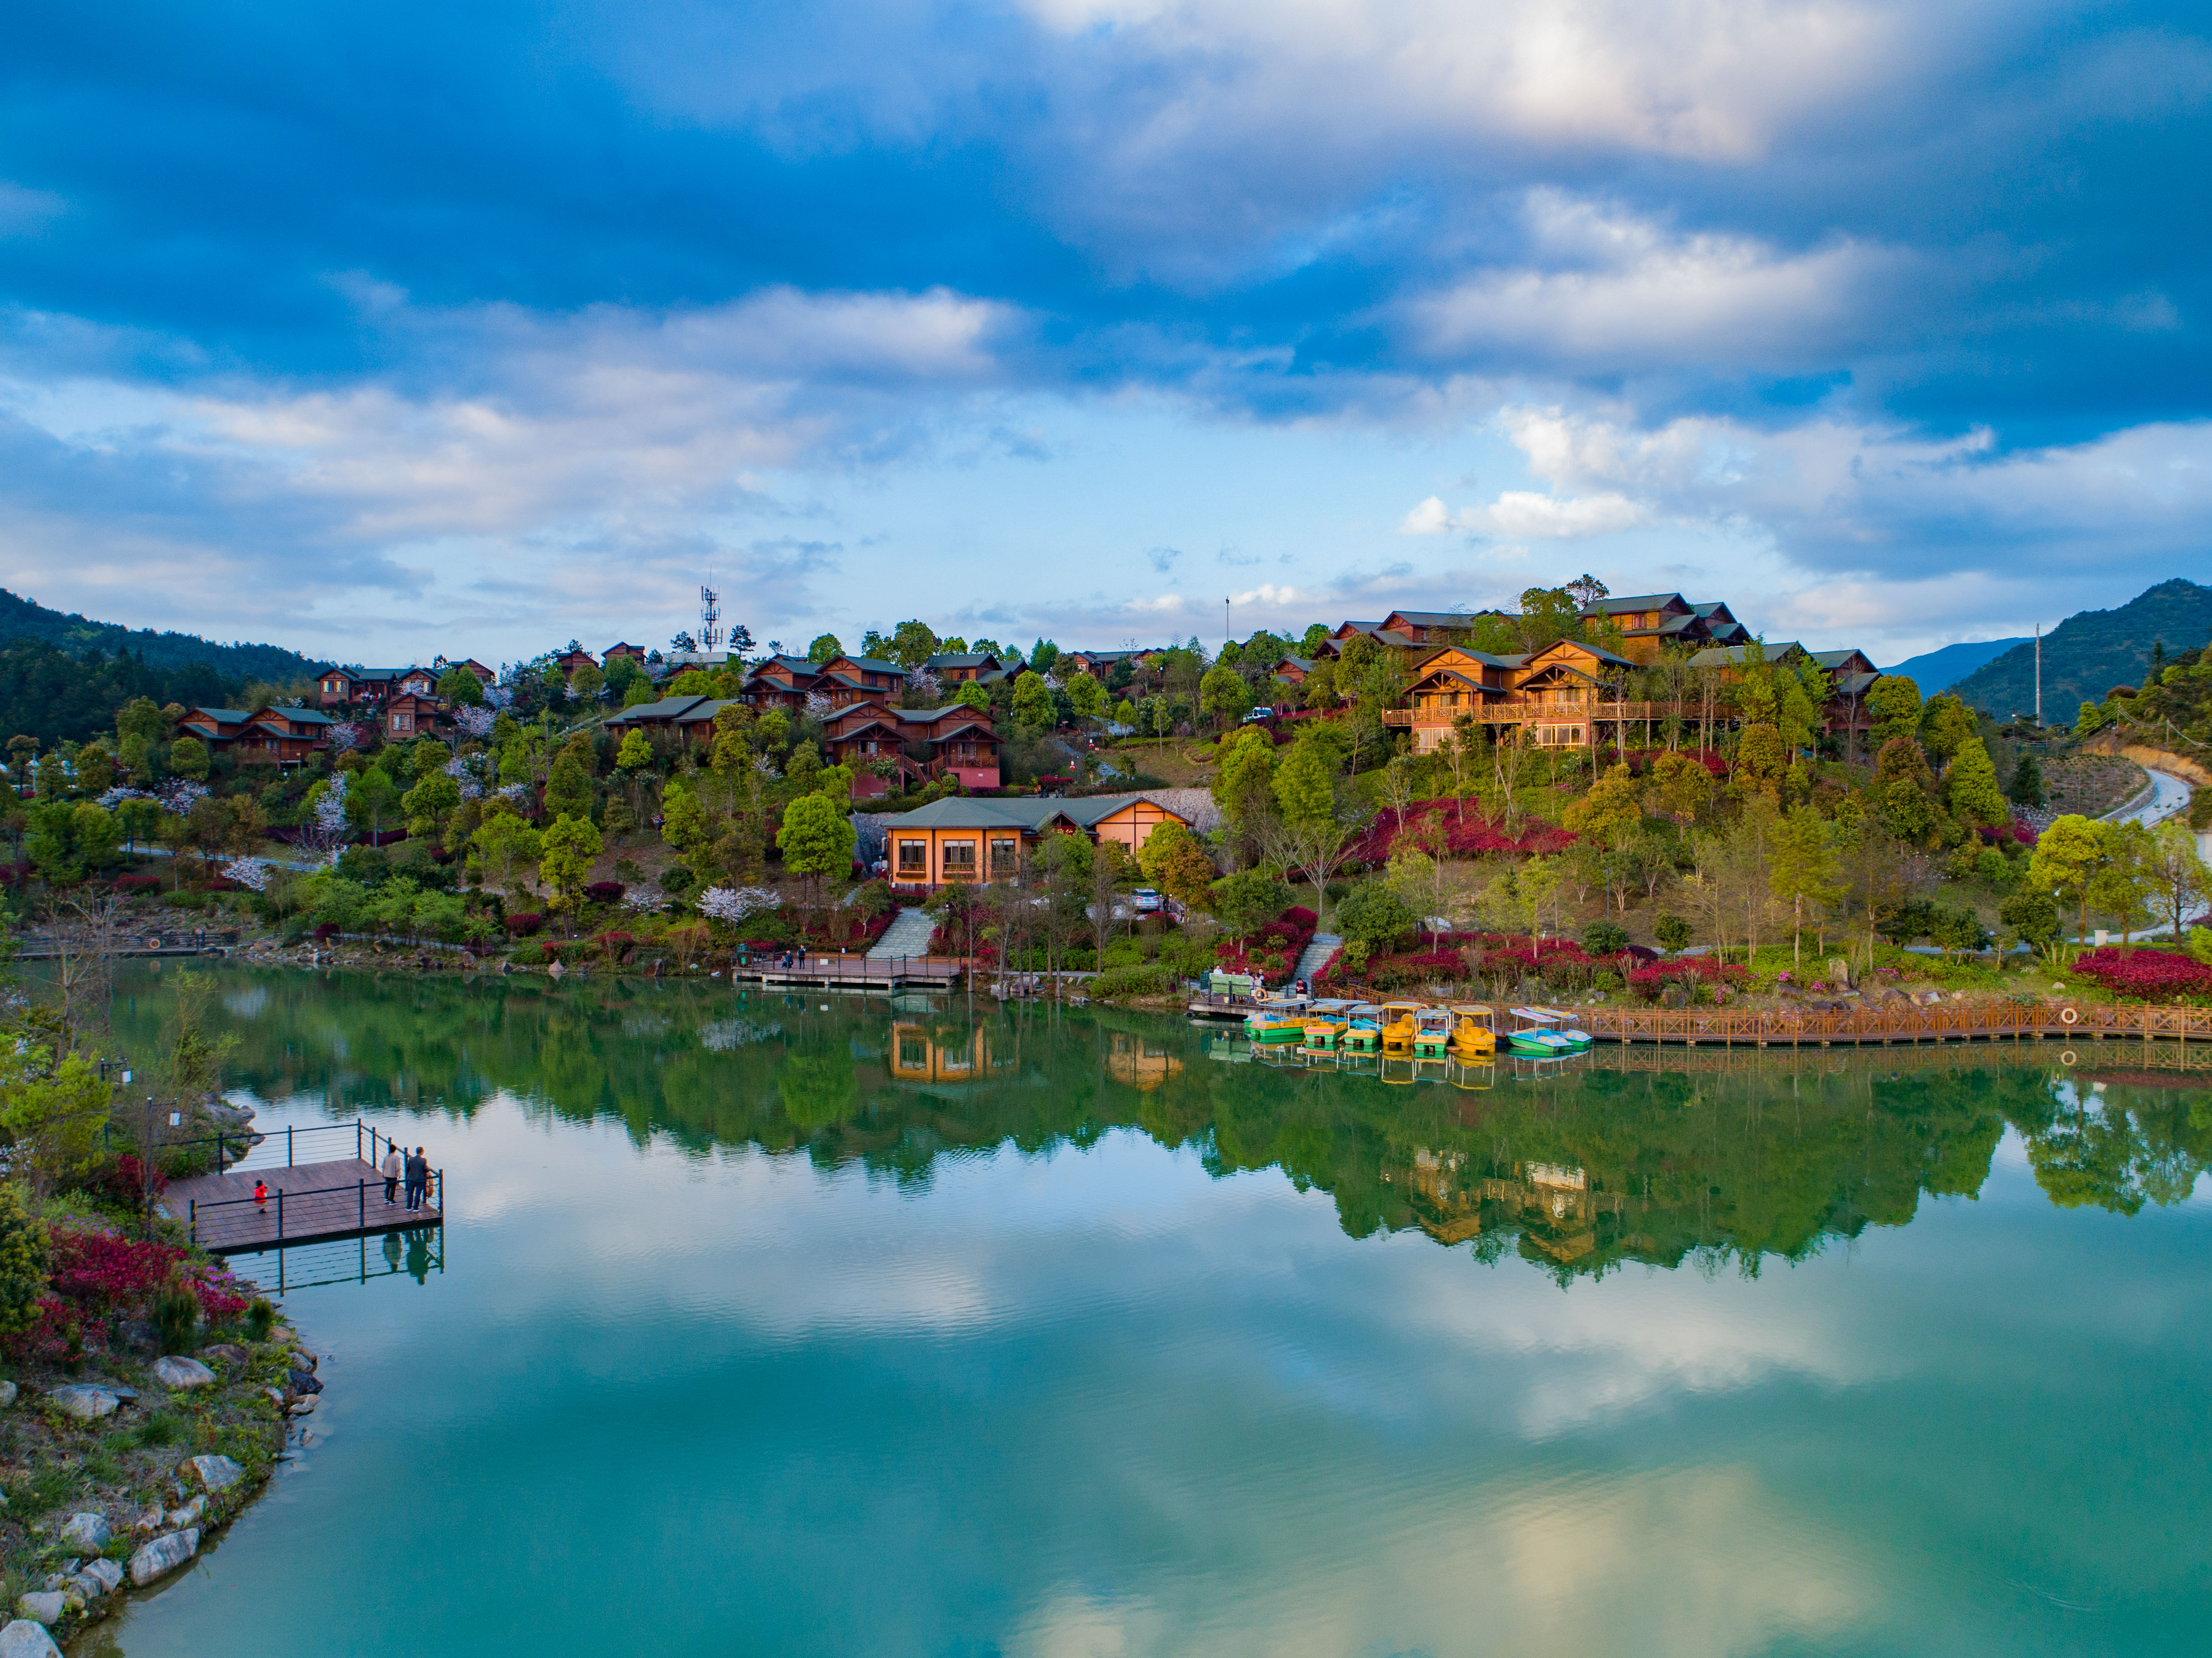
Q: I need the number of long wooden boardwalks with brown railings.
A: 1